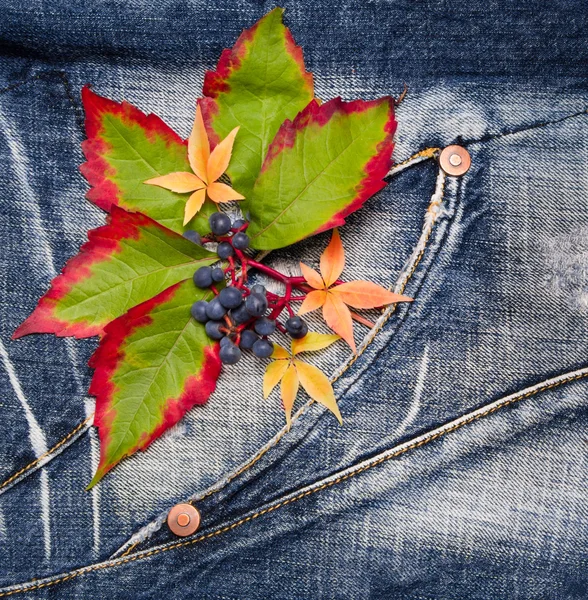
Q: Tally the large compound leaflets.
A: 5